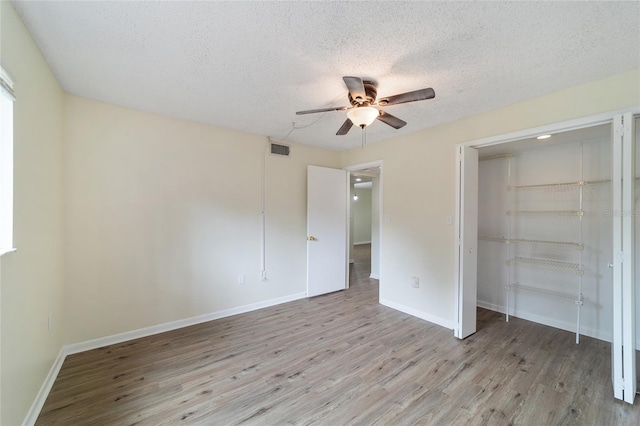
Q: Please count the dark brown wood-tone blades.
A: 5